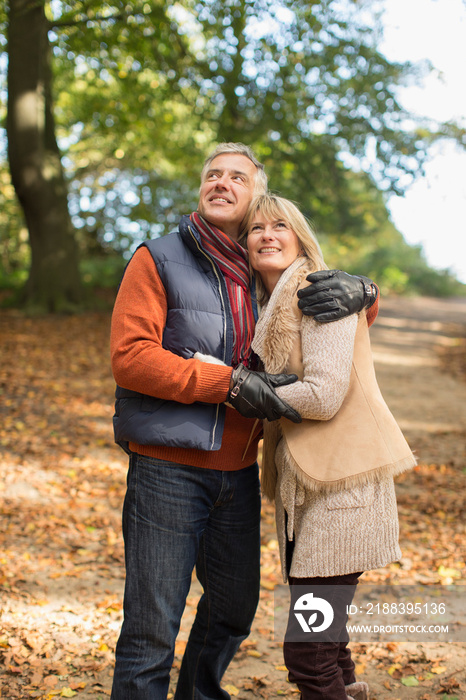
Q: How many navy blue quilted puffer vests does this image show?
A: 1